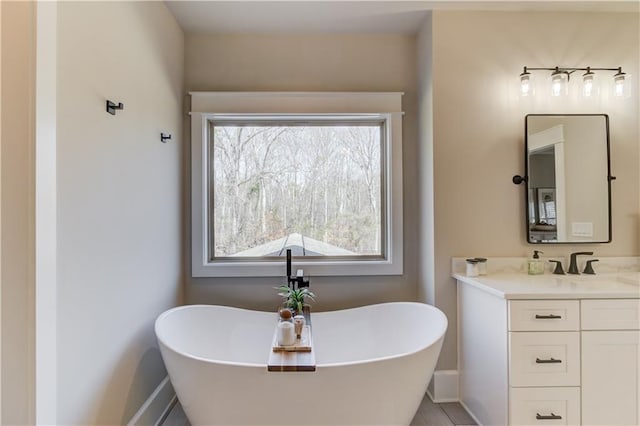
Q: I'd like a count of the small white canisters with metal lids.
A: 2